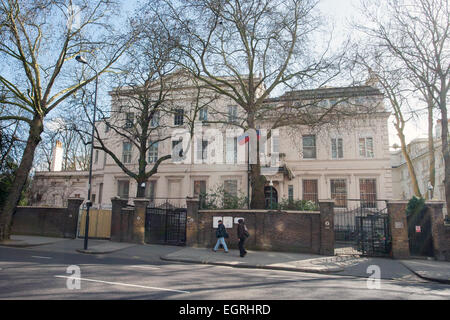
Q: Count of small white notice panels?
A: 3